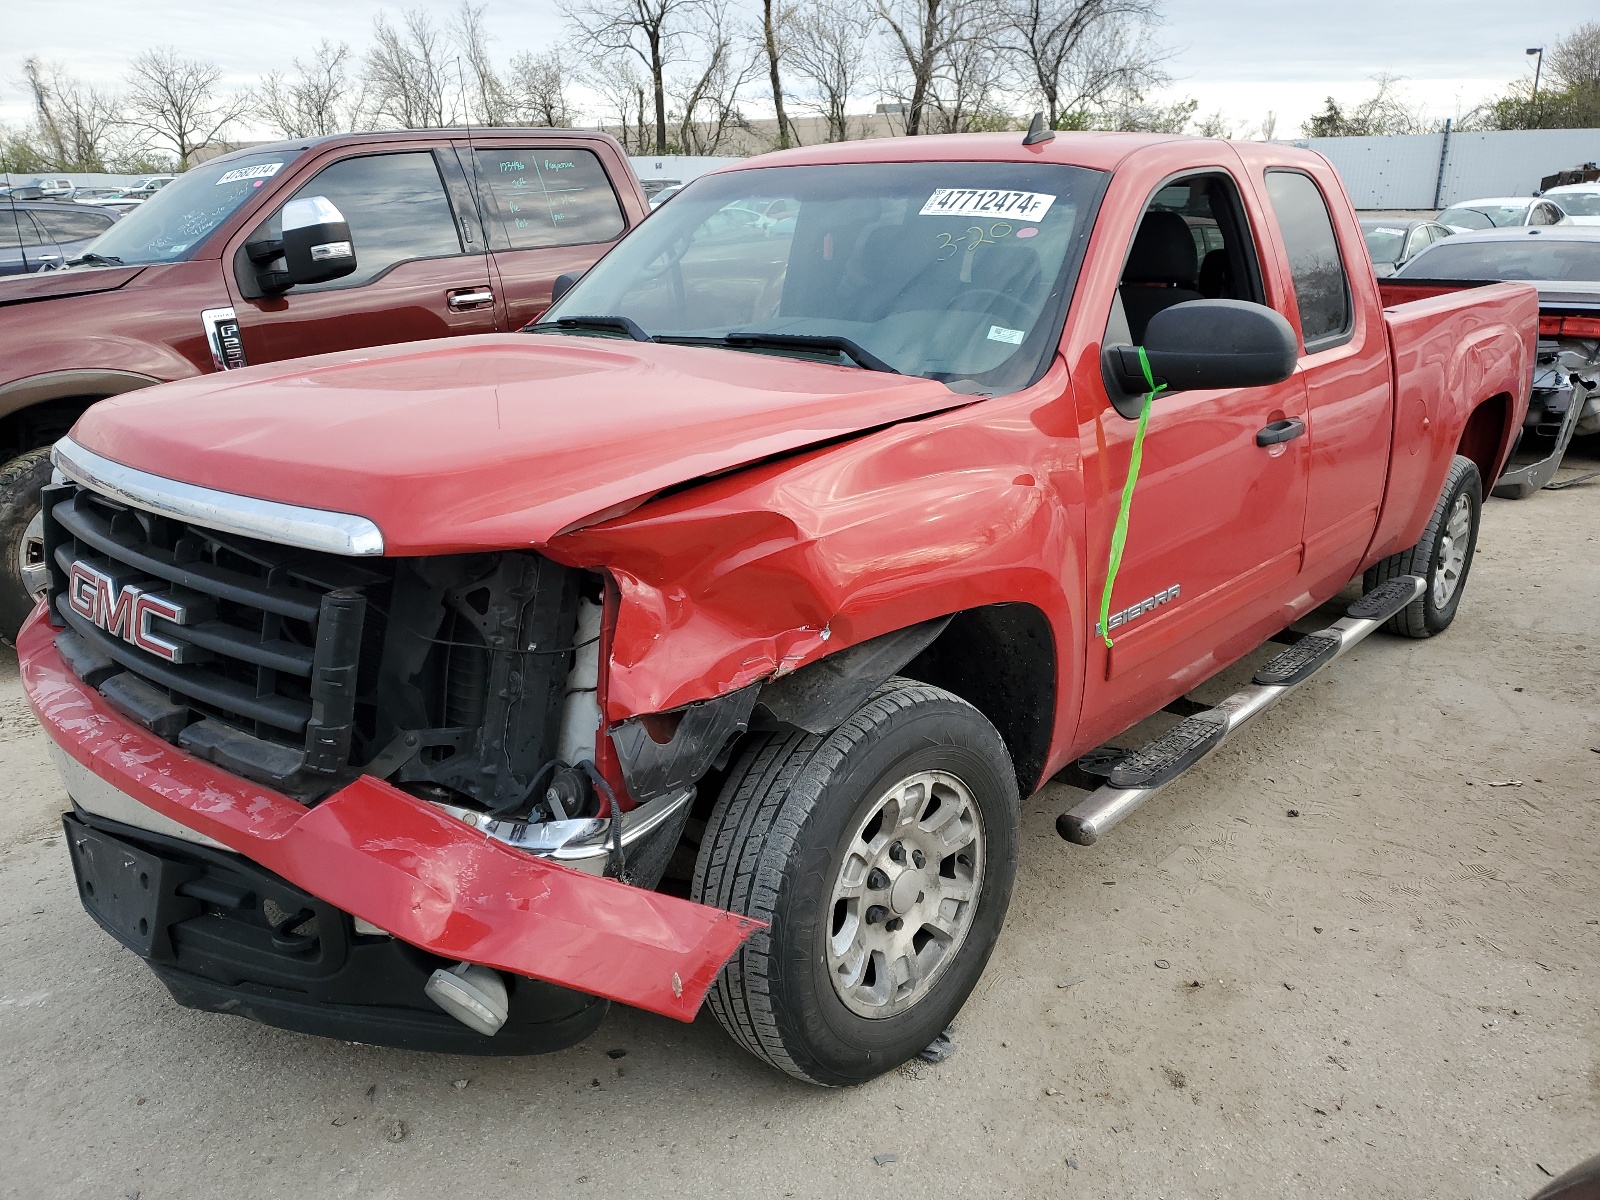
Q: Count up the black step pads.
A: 3